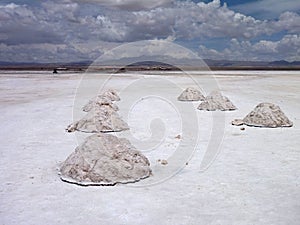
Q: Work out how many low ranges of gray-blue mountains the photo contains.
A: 1